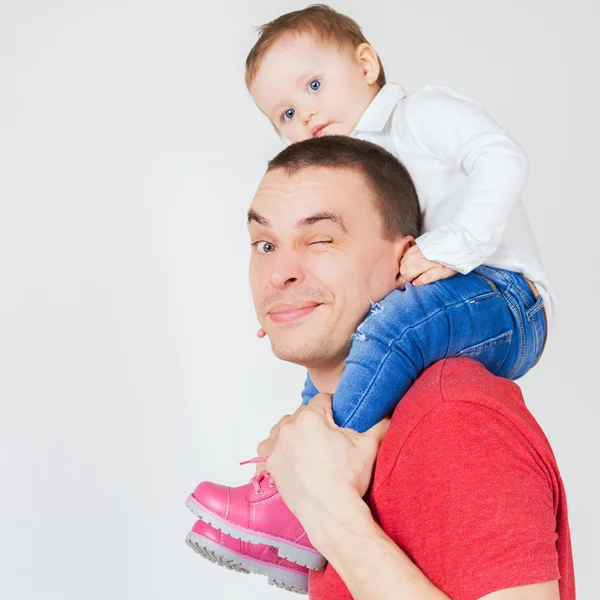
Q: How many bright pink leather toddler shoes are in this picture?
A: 2